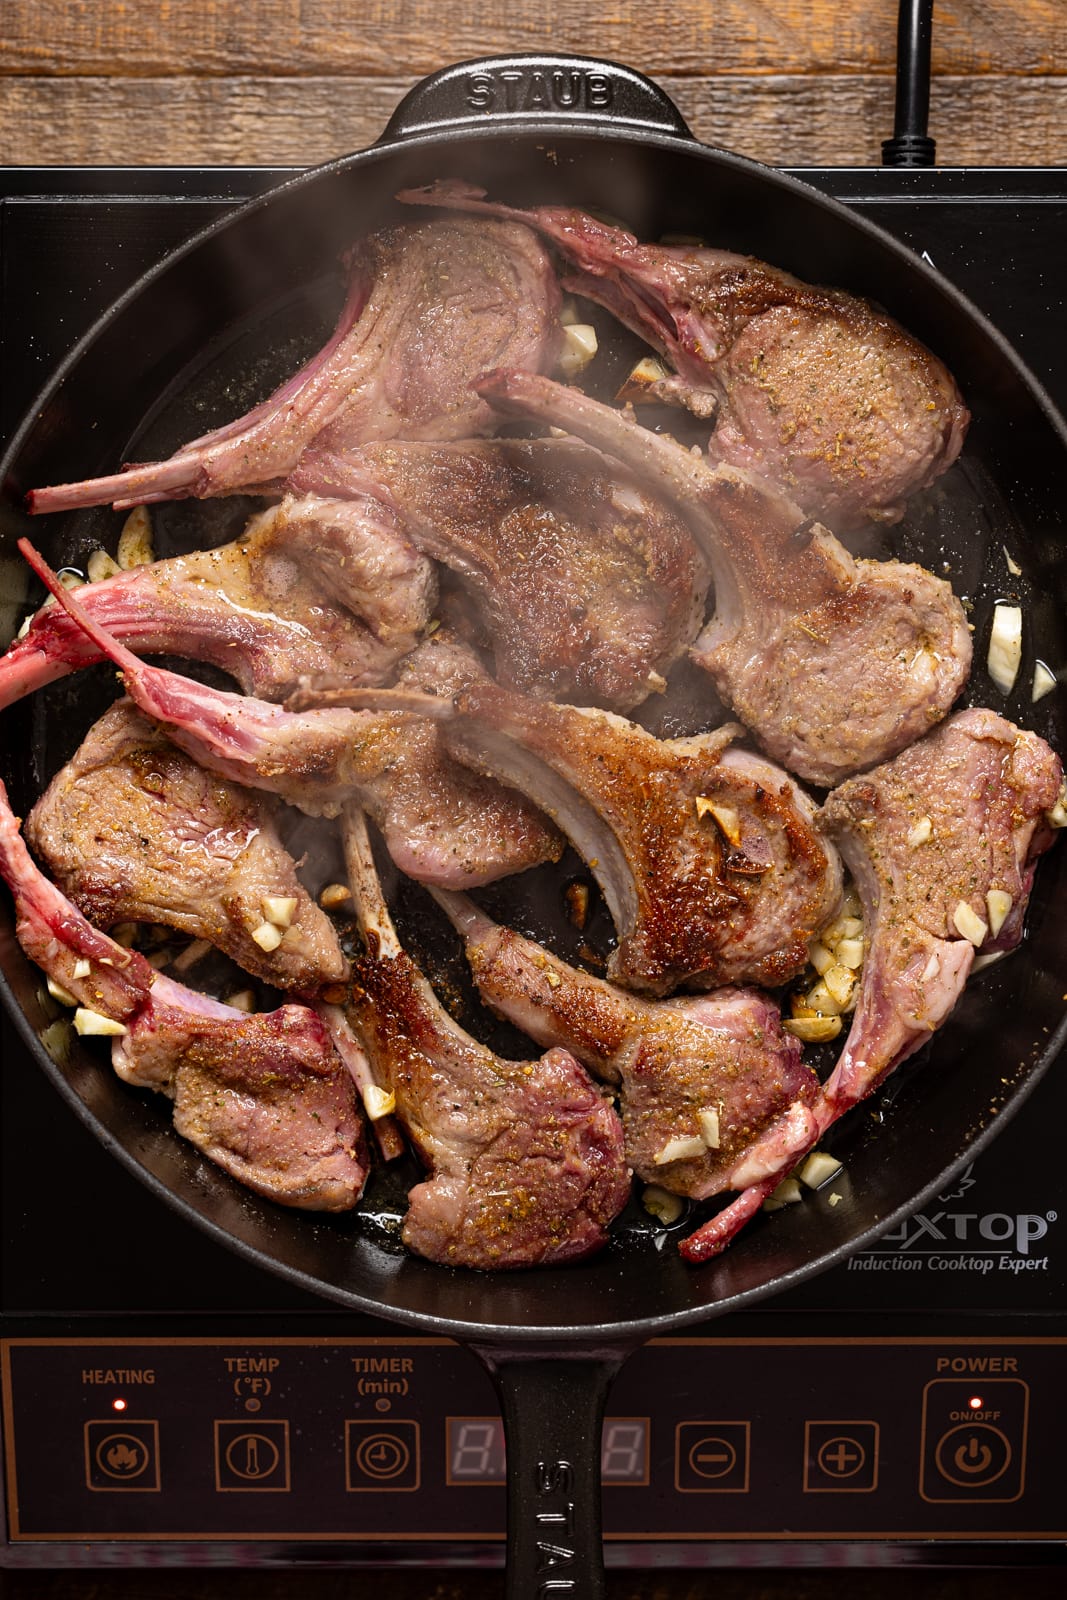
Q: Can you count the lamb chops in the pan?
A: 12